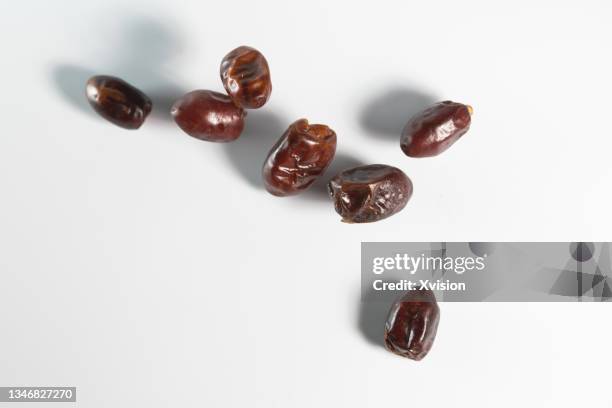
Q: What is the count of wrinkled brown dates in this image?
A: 7